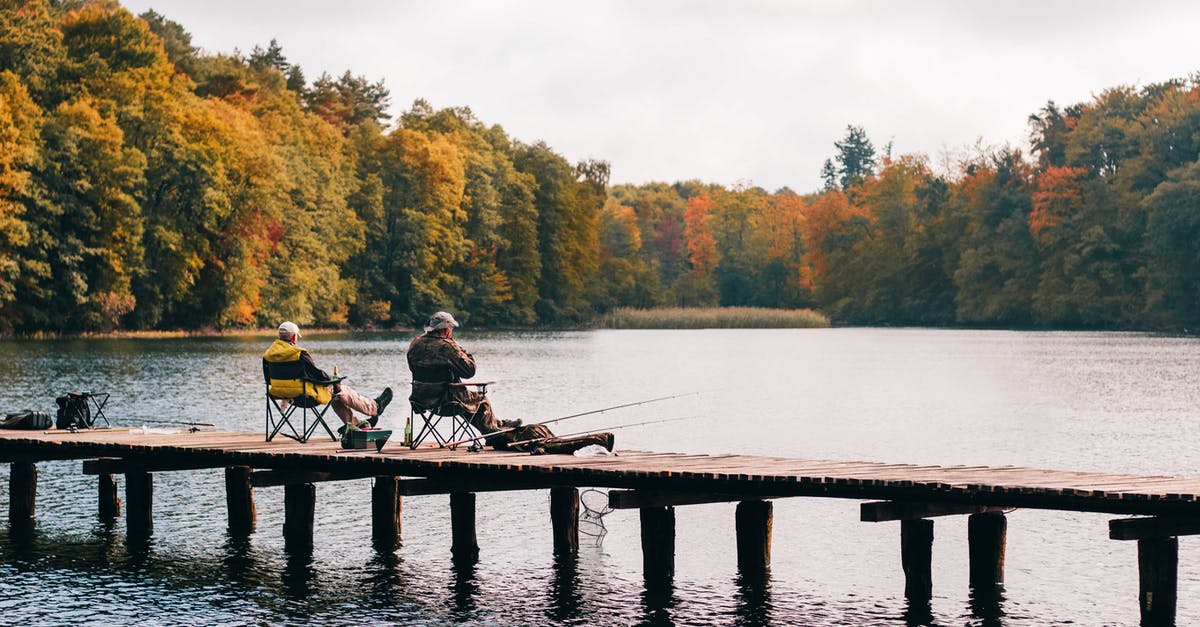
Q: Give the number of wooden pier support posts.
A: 13